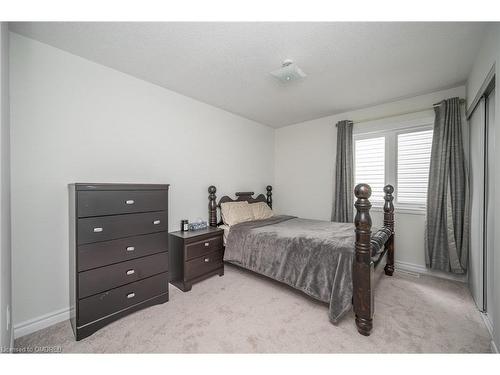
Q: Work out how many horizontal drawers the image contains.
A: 7